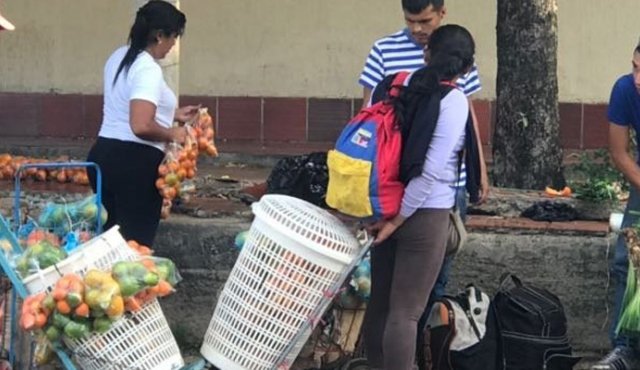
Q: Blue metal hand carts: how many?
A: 2